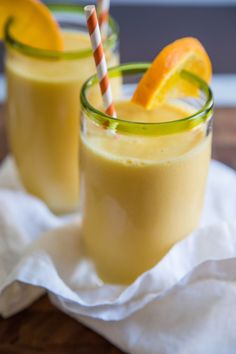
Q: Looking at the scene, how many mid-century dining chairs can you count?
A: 0